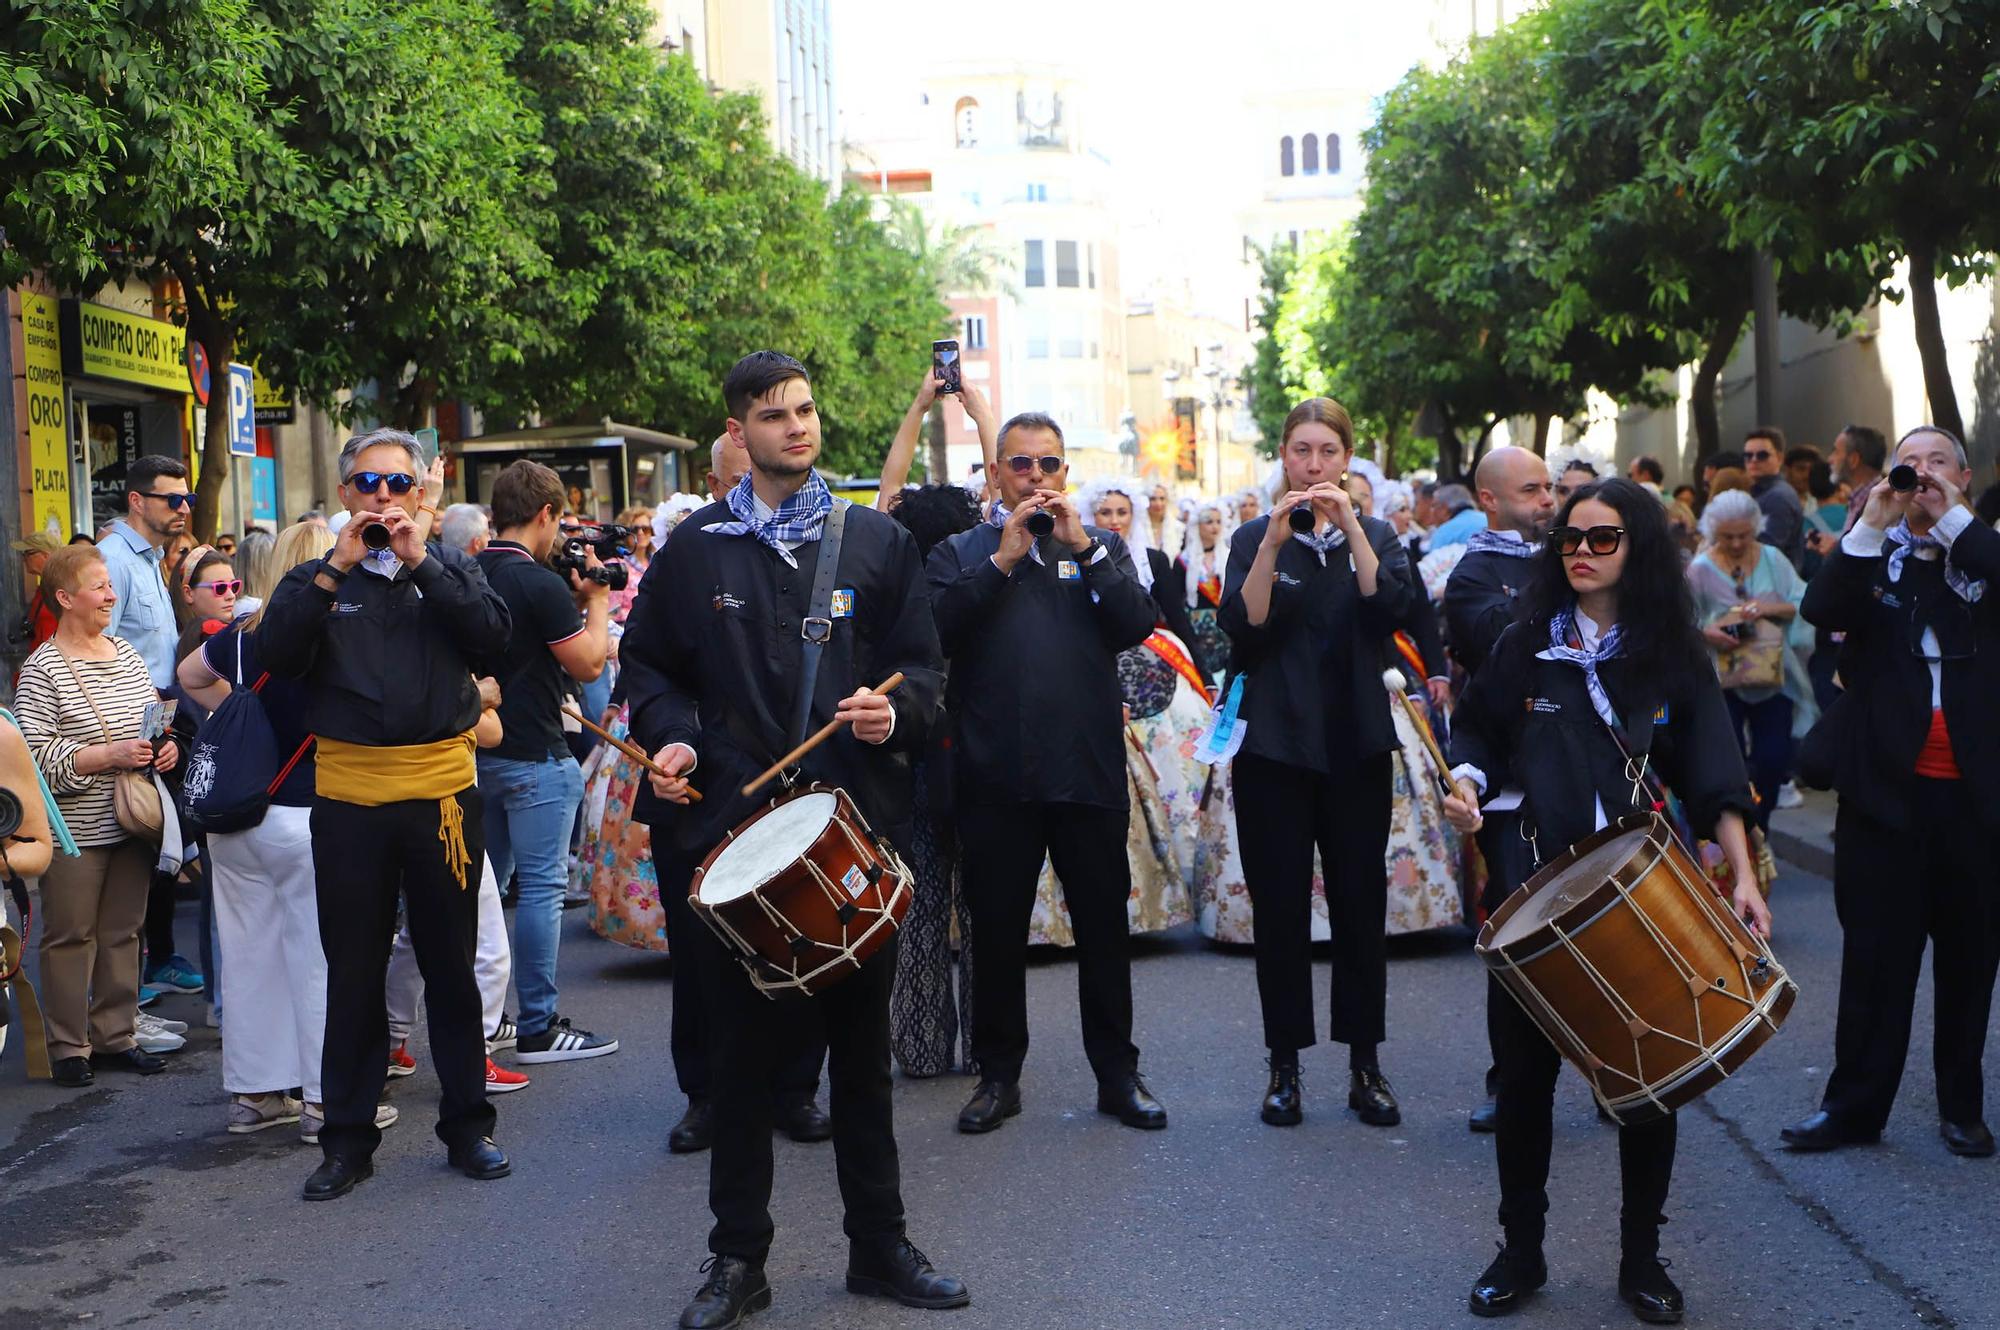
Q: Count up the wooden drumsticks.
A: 3